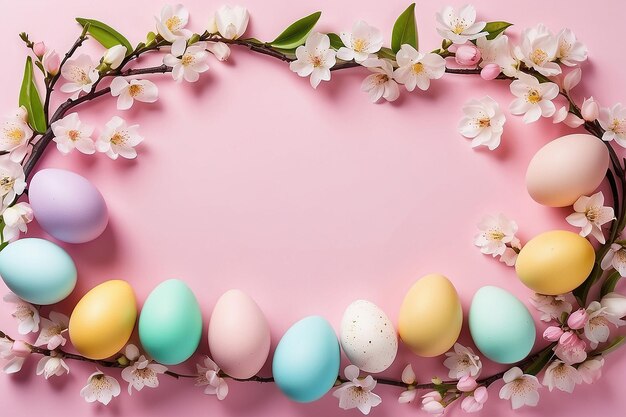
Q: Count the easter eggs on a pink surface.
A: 11